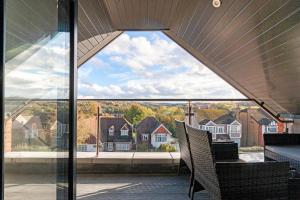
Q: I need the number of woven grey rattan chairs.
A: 2